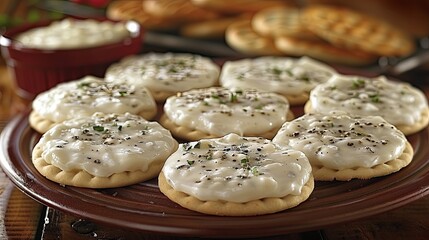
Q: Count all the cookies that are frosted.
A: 8